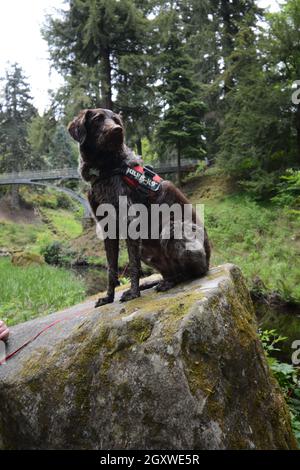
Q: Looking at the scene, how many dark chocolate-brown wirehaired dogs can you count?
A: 1